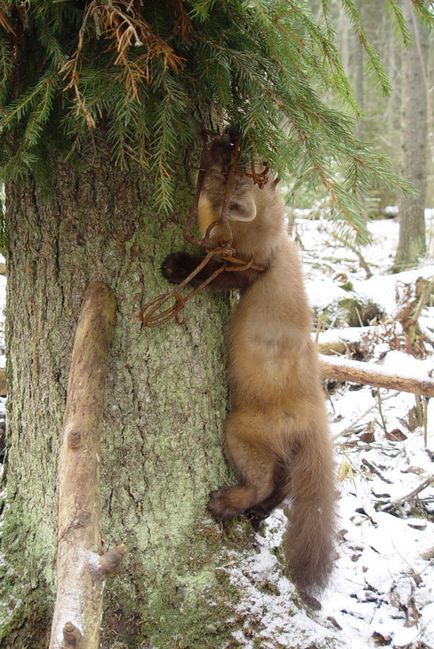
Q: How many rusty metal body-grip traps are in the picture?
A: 1